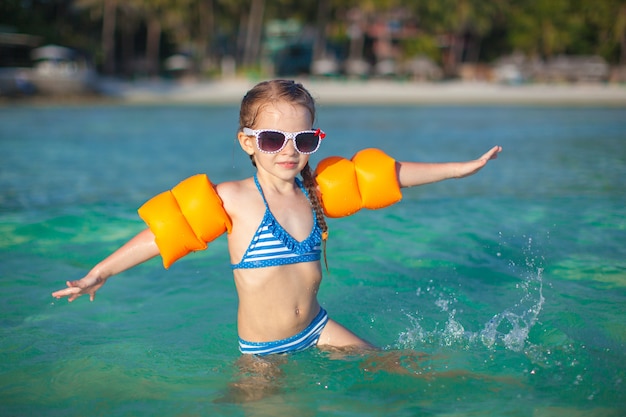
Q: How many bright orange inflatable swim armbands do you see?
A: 2